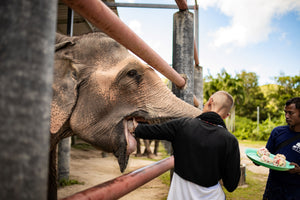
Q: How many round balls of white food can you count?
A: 4